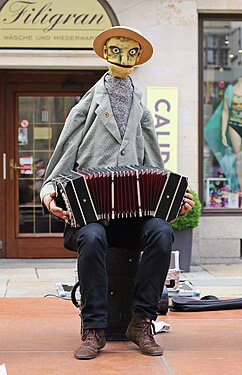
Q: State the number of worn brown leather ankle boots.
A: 2